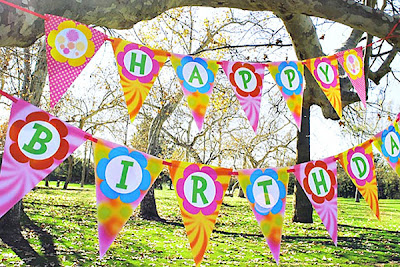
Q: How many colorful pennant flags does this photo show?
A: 14